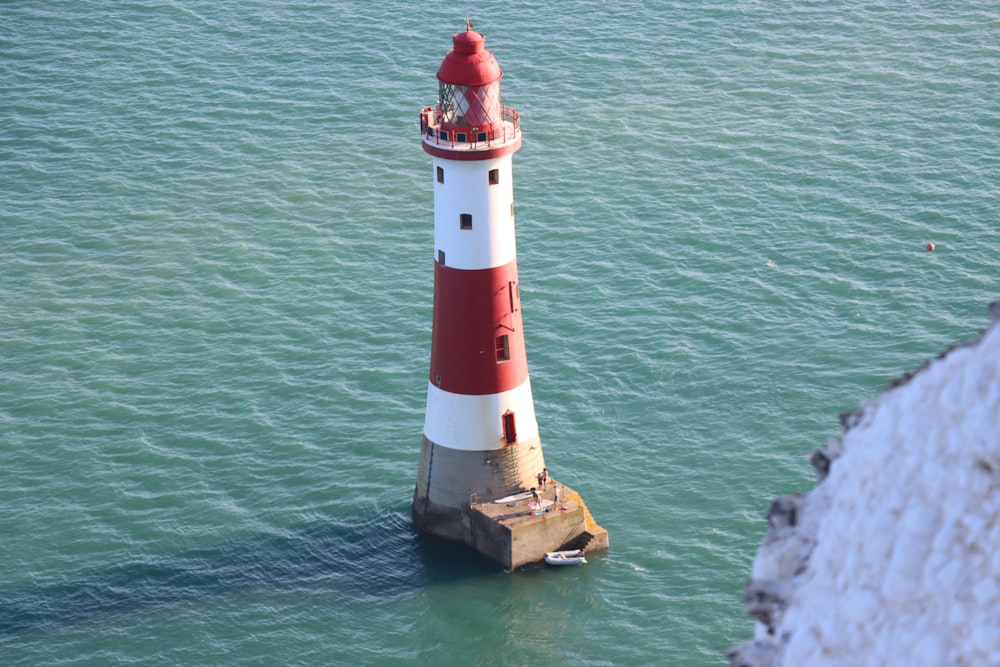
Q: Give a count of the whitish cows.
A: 0